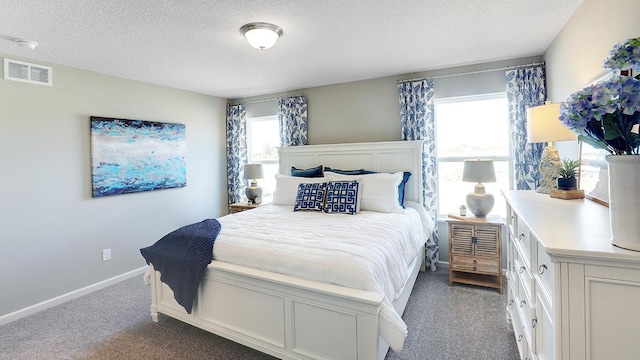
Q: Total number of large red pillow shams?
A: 0